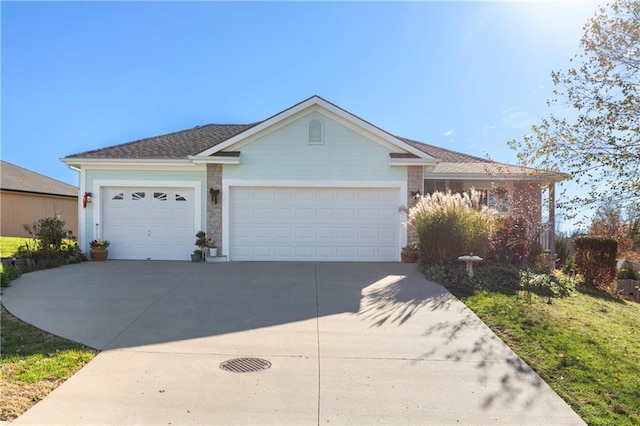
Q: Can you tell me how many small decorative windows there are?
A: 4